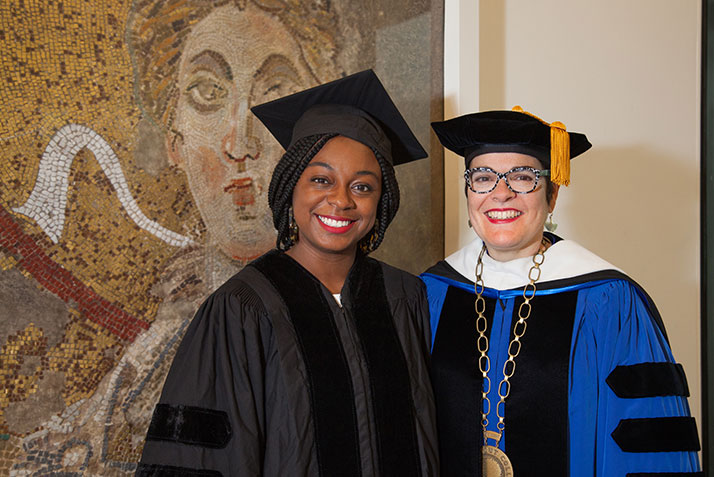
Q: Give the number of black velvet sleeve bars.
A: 5